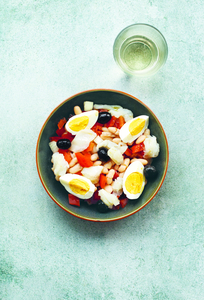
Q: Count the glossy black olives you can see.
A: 5